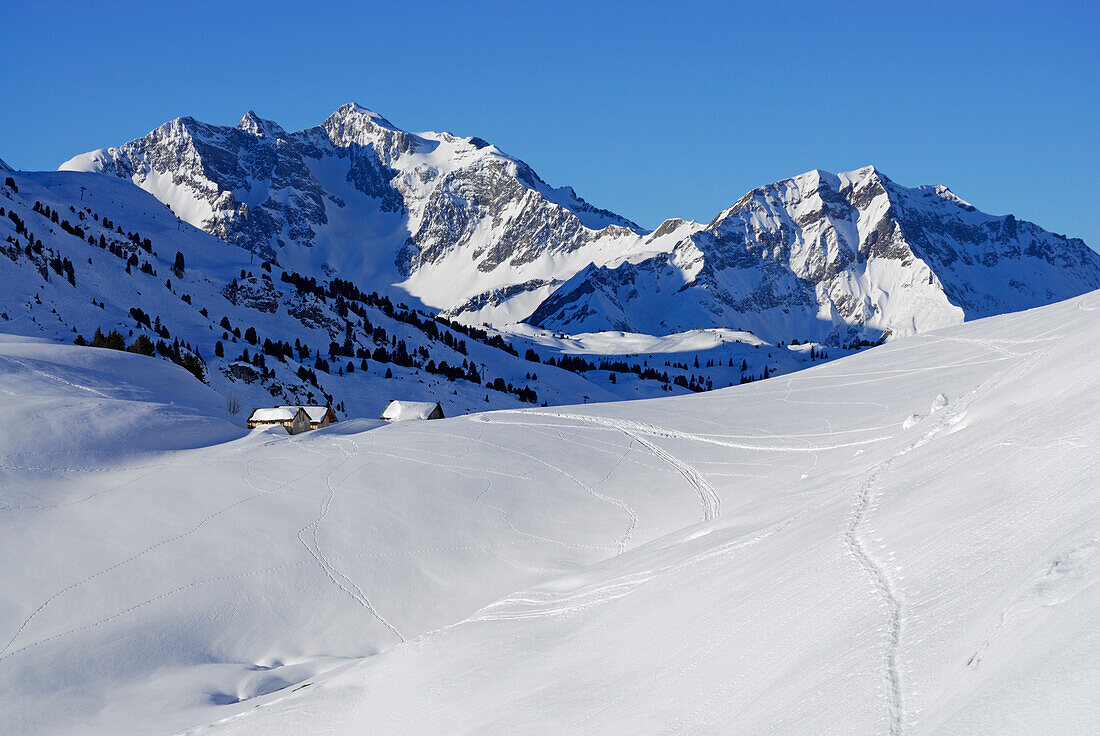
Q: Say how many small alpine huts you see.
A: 3